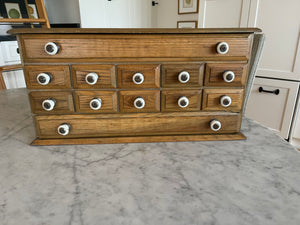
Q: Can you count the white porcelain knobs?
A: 14